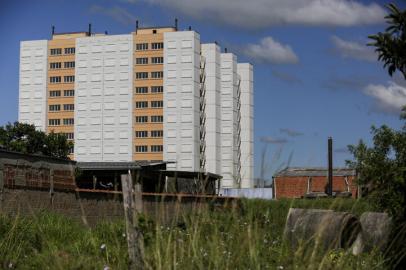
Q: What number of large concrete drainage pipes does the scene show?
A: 2